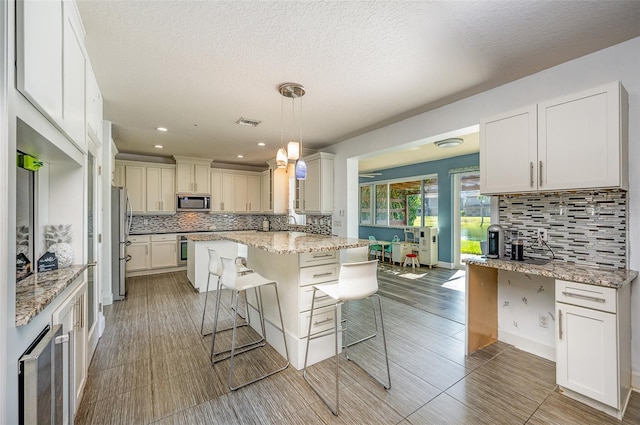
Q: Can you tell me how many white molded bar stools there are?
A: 4